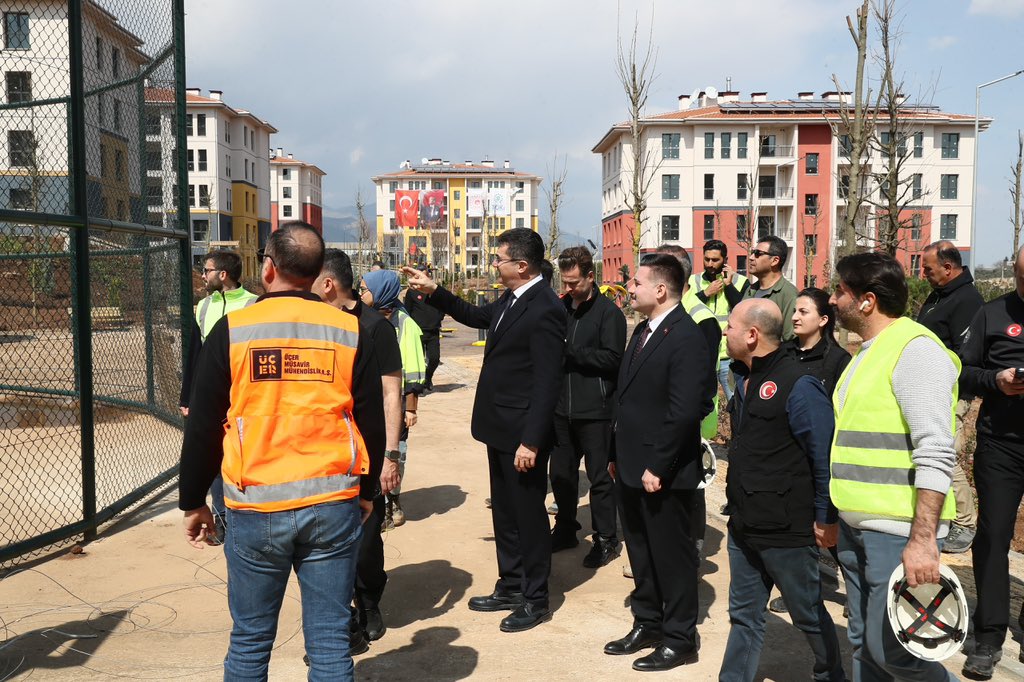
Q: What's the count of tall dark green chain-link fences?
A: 1